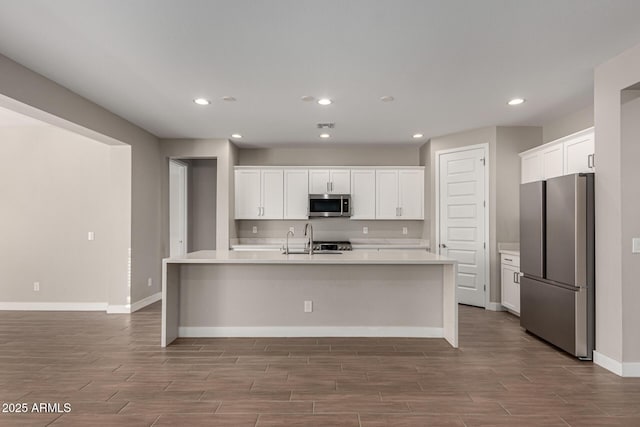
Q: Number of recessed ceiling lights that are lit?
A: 6